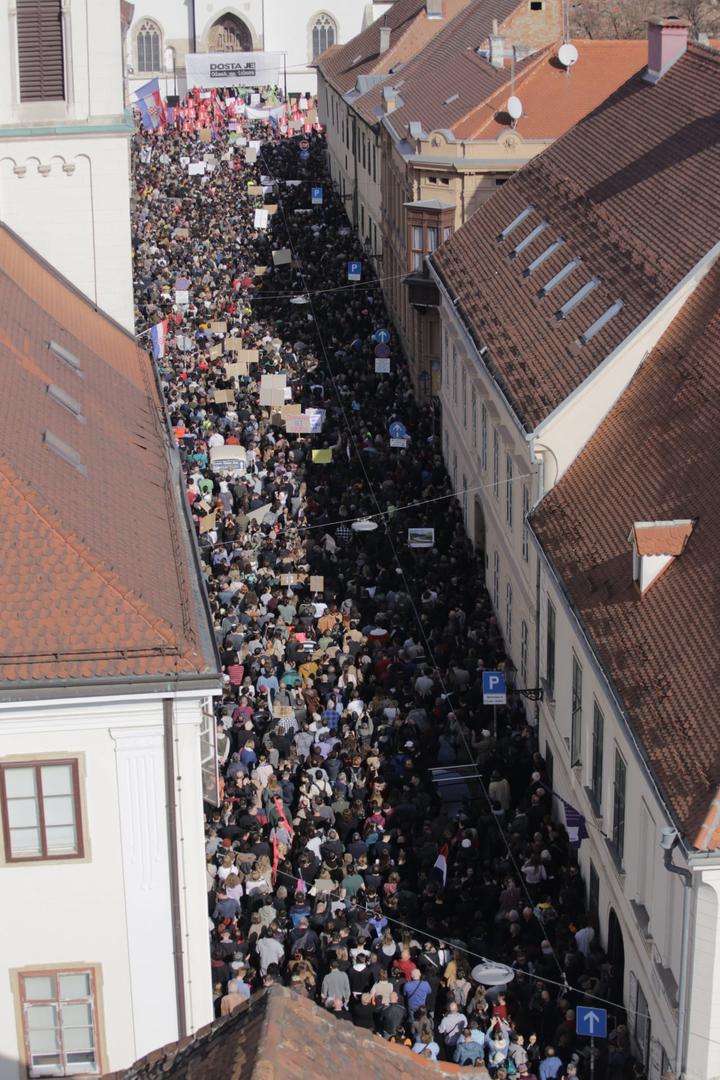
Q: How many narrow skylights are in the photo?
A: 9